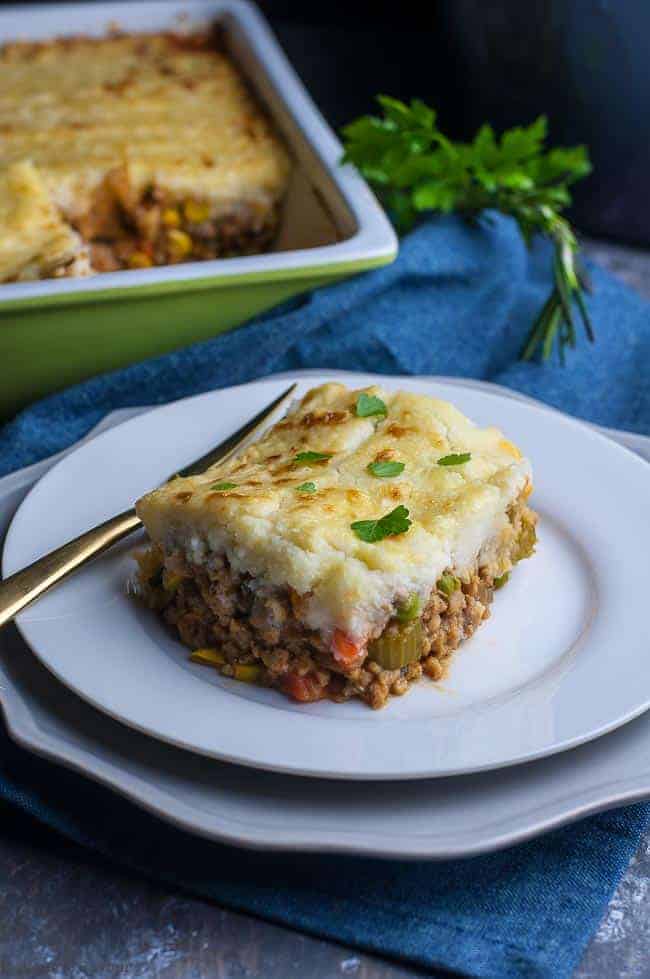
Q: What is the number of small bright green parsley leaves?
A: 7